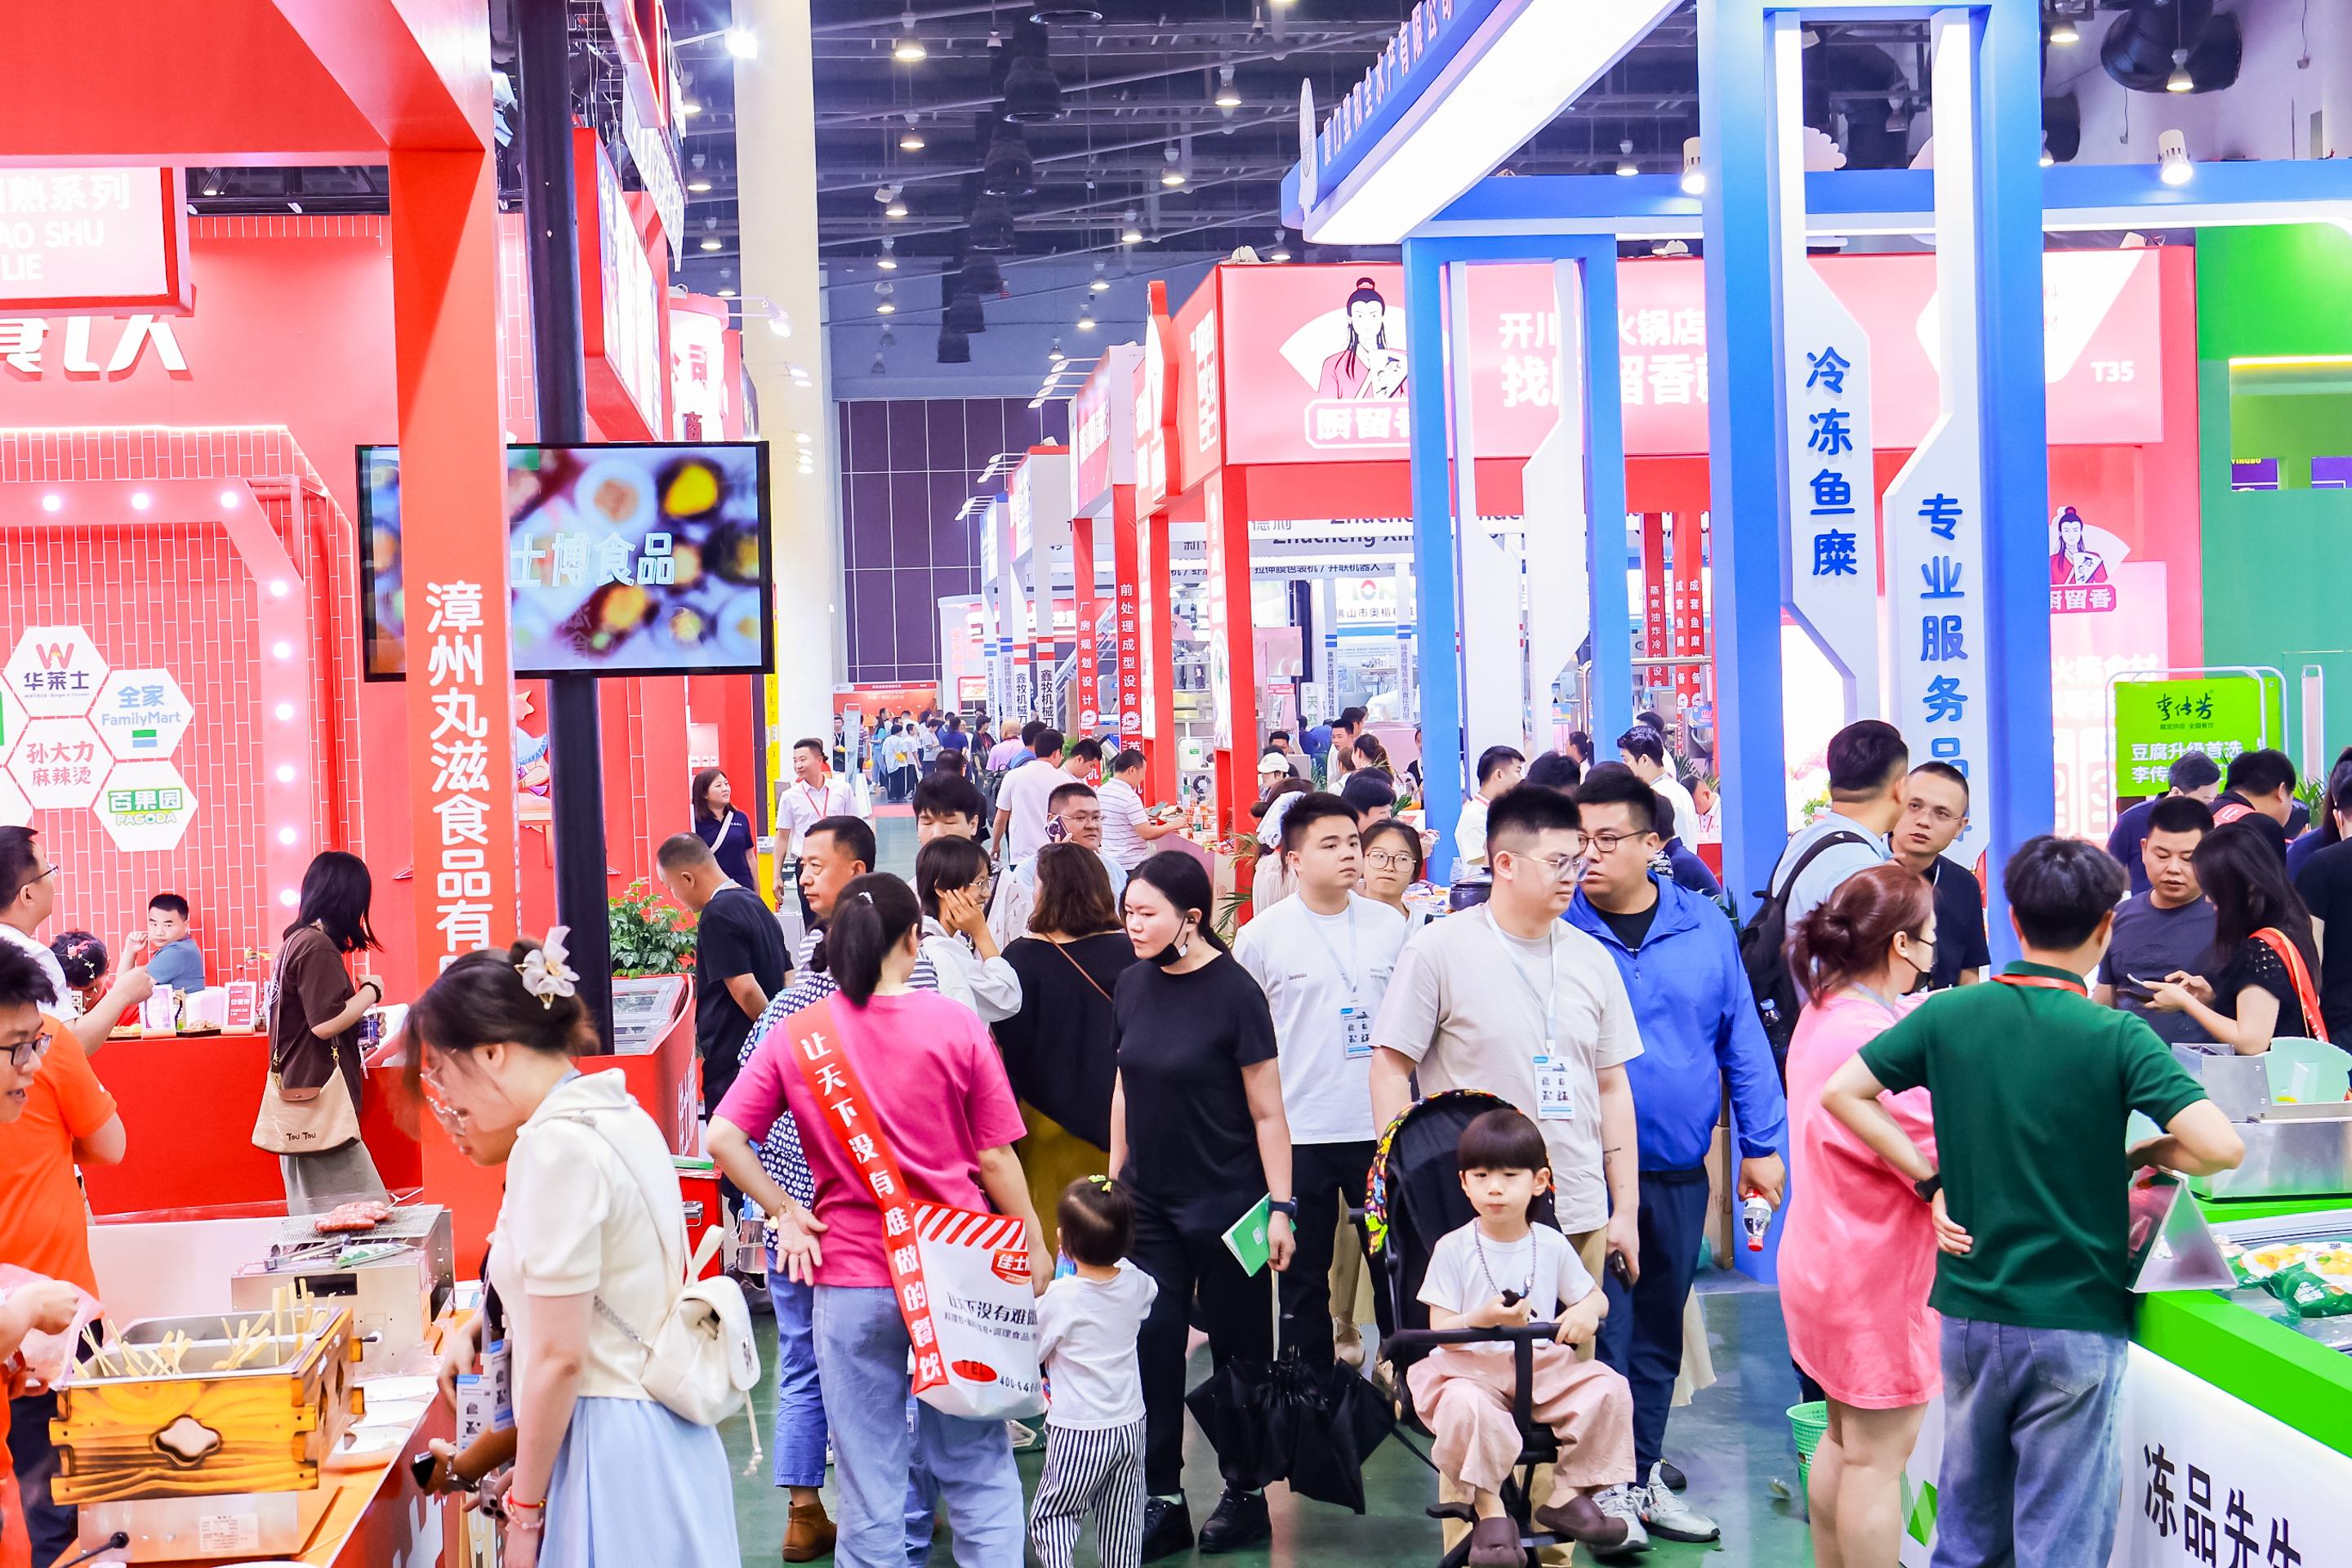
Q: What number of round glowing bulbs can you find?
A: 9